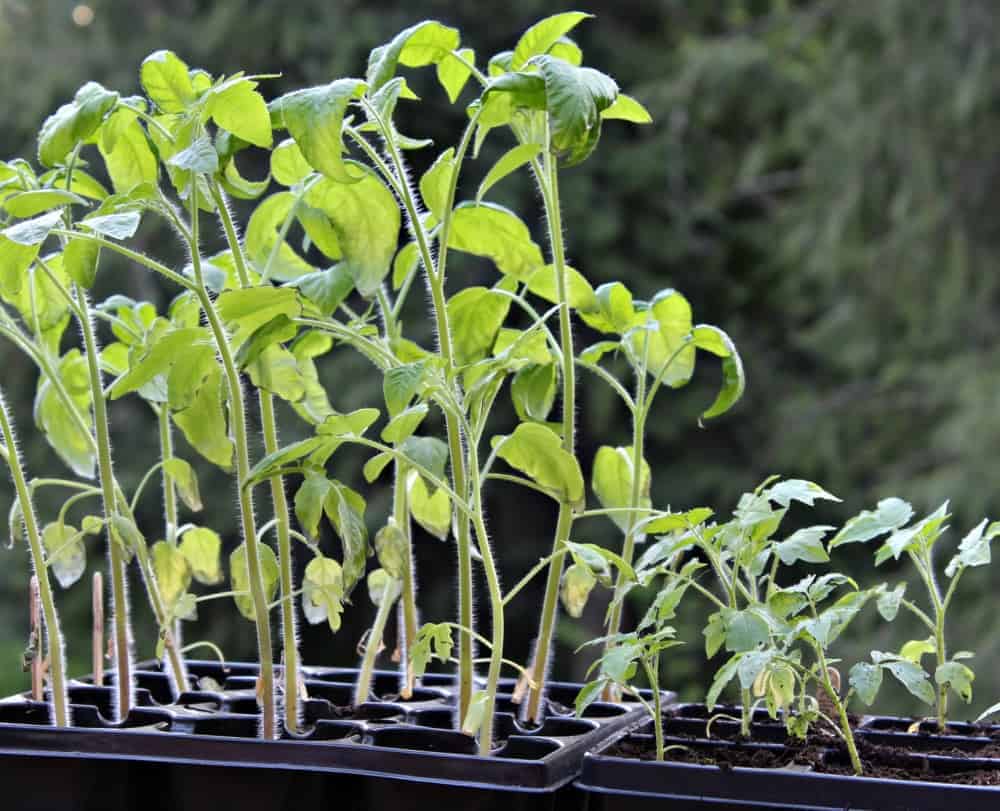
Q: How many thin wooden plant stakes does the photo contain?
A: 2